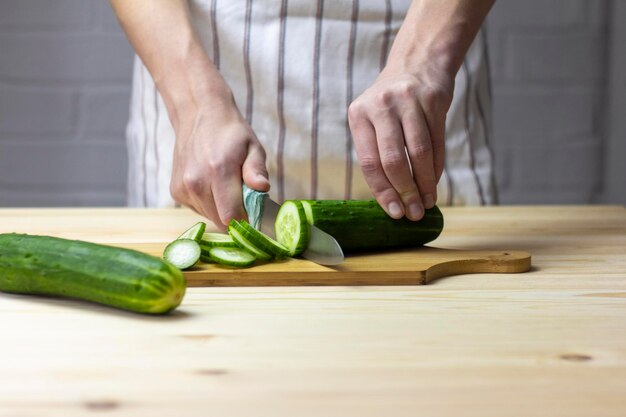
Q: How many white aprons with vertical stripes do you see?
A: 1